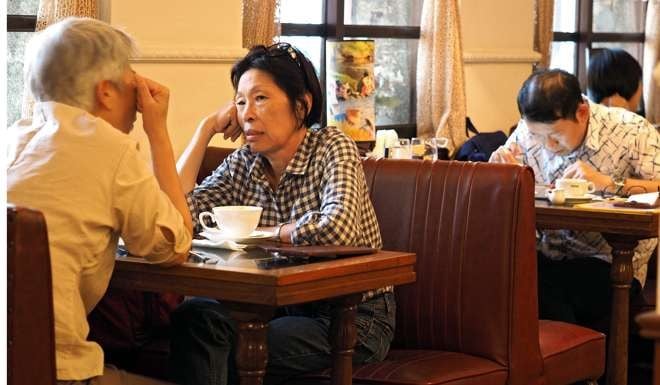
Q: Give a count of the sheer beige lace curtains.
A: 5